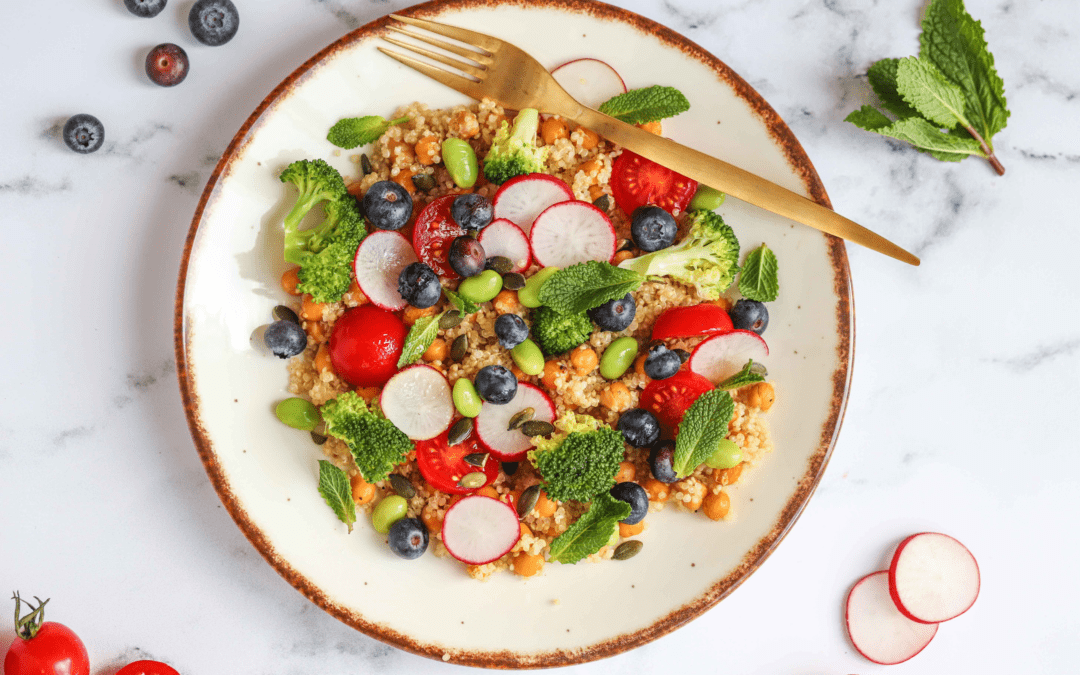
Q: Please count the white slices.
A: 11